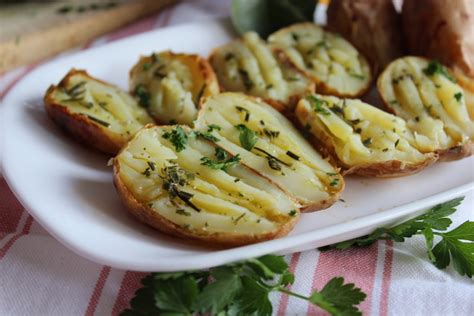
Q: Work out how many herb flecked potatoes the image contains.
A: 8